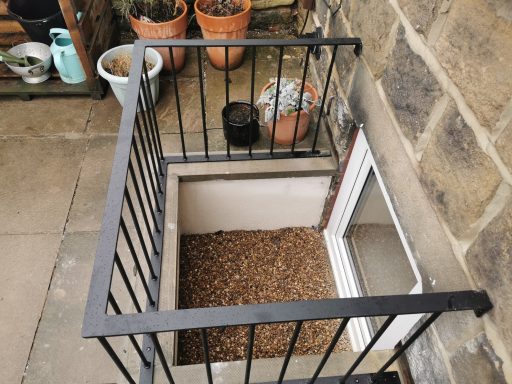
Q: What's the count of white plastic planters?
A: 1